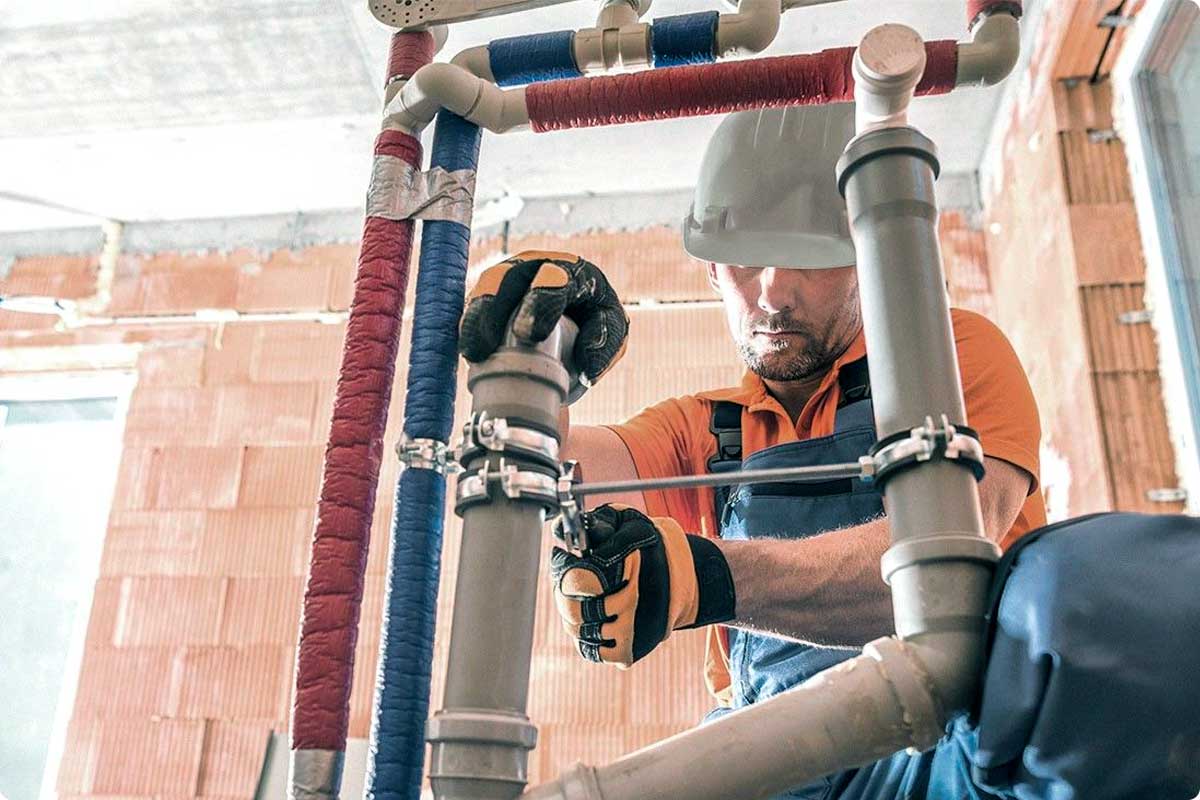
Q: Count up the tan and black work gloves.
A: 2